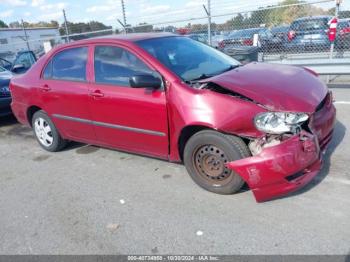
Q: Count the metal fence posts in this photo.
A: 5